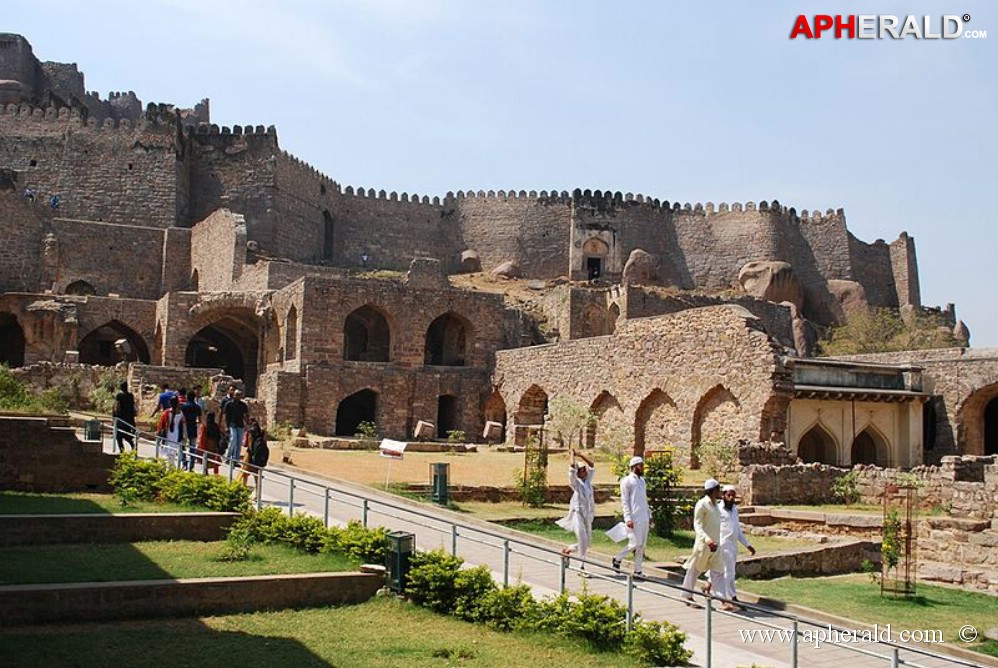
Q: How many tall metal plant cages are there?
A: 3